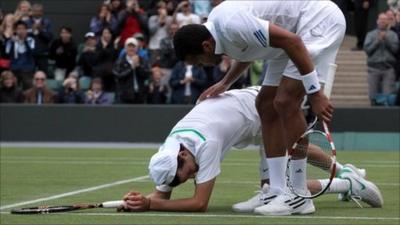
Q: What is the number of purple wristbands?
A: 0